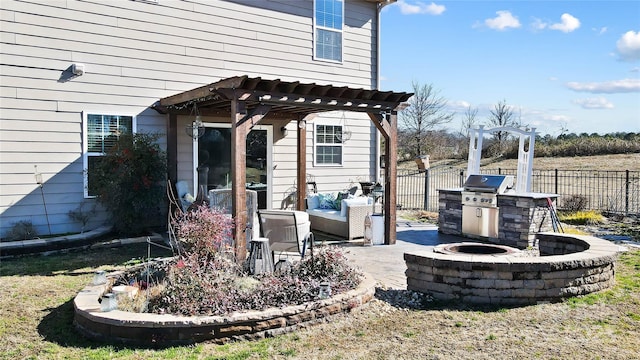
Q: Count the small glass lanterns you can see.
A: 3